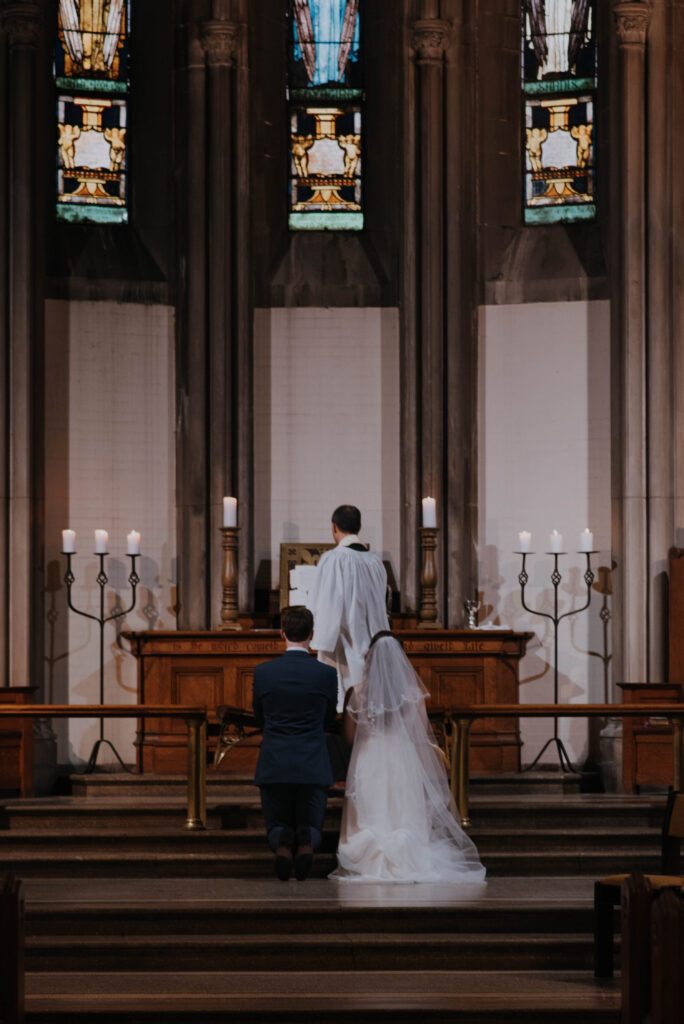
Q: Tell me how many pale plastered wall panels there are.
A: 3